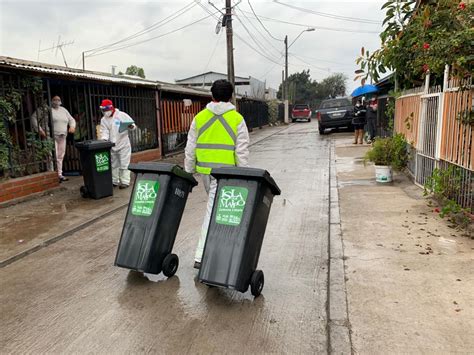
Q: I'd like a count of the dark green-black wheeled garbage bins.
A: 3